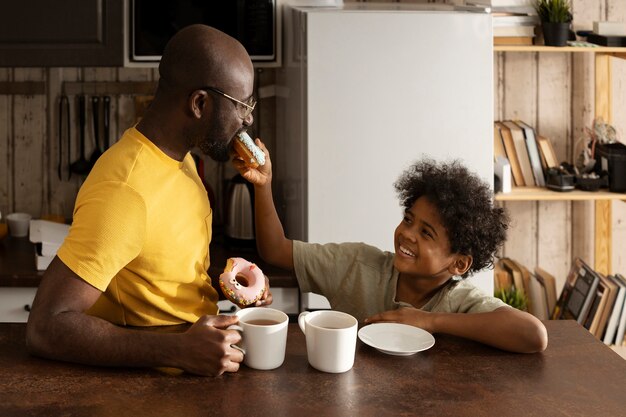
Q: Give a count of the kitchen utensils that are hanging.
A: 4